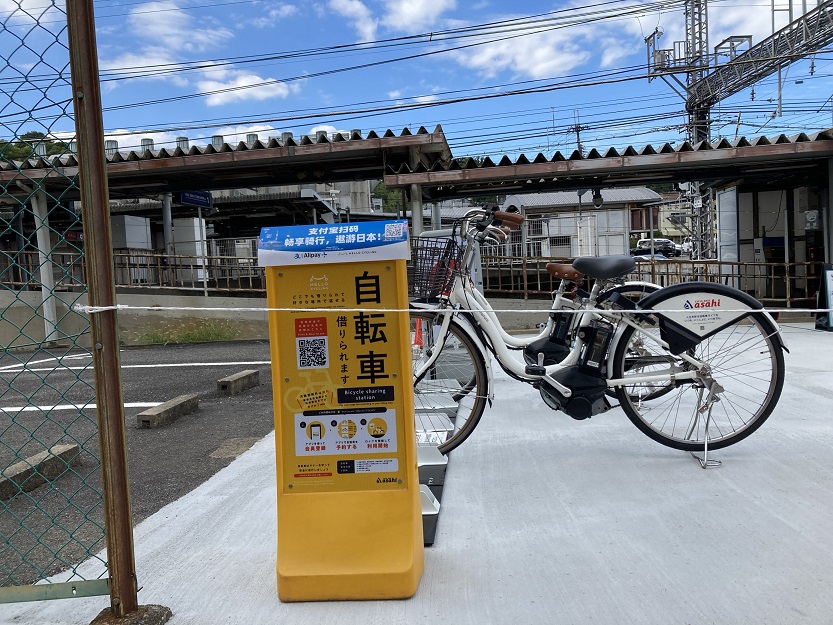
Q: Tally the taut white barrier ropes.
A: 1